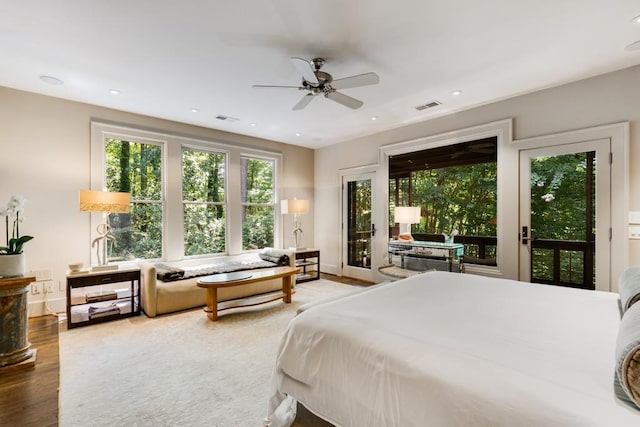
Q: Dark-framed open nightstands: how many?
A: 2